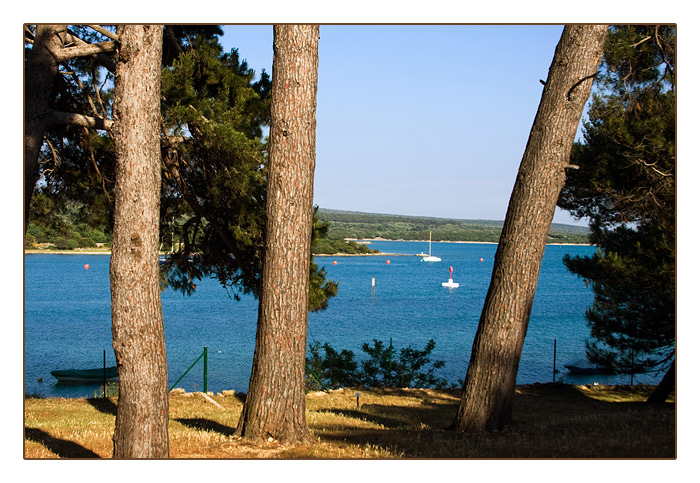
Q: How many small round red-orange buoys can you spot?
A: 4